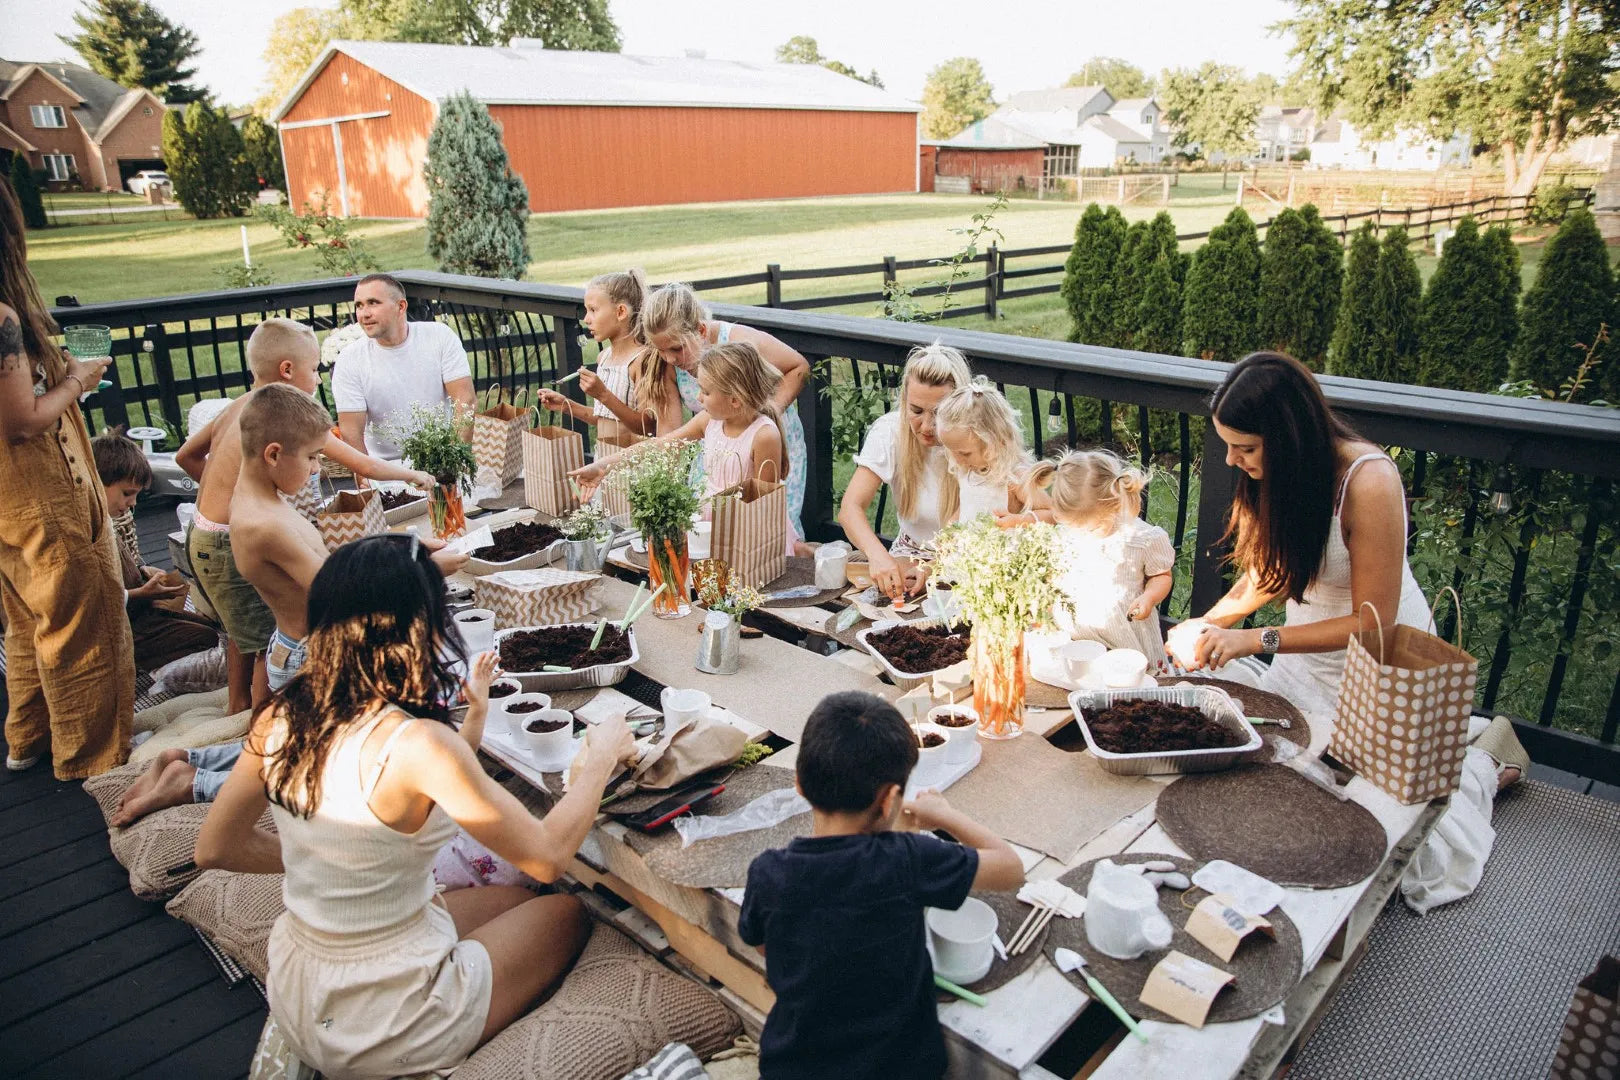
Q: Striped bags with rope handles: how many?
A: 3